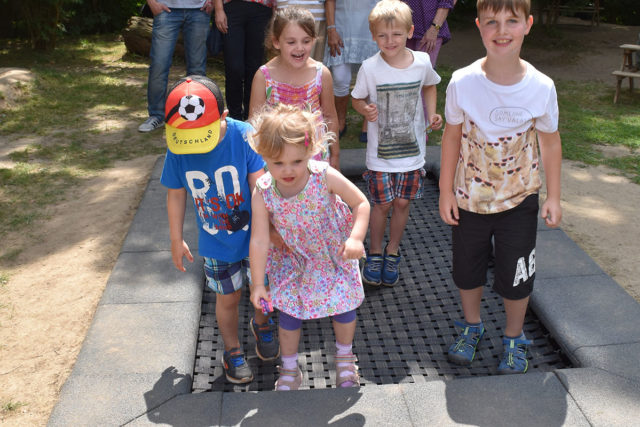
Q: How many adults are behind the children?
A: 5